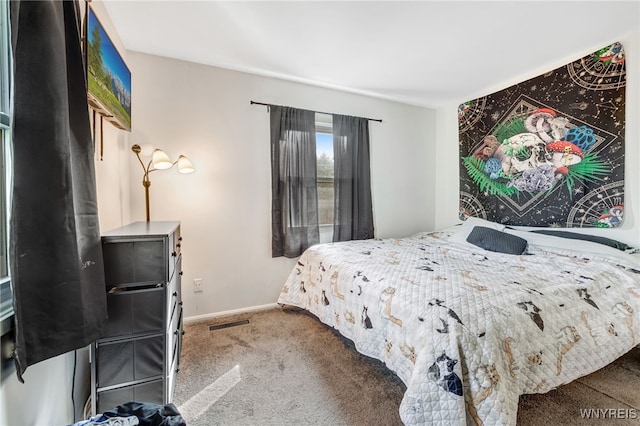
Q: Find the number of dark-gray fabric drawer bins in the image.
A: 4